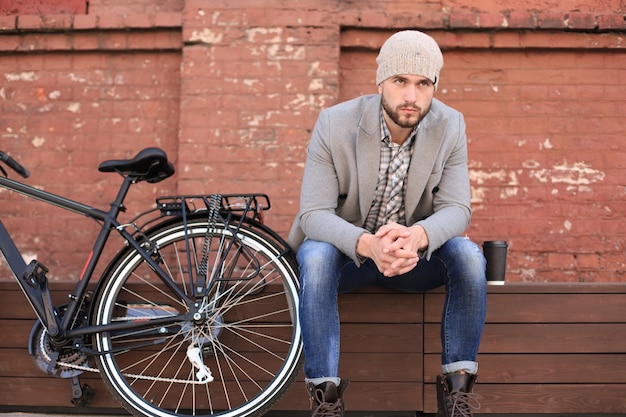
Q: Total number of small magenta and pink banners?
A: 0